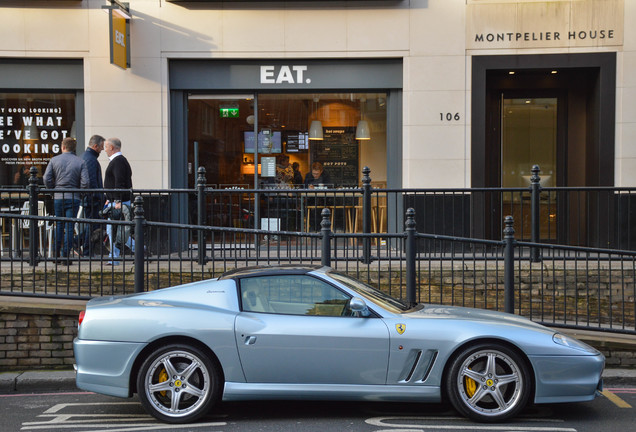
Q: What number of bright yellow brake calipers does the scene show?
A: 2